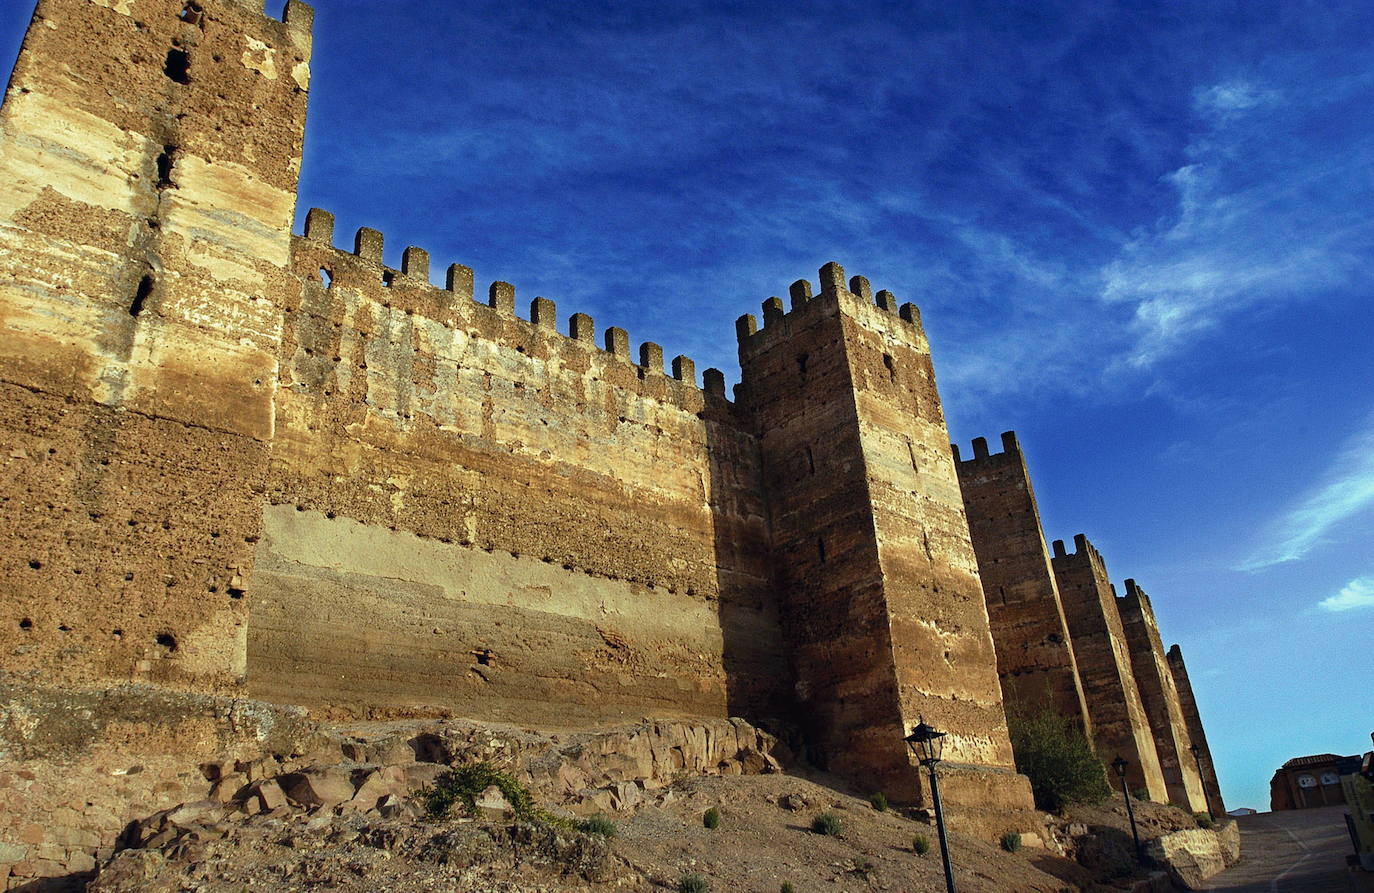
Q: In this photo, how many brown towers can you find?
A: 6